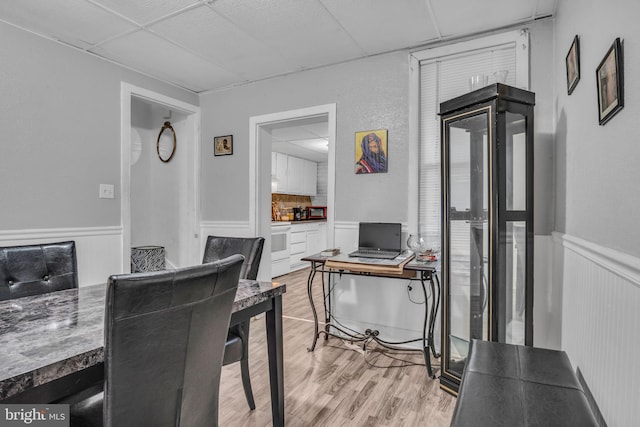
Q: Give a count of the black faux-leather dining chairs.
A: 3